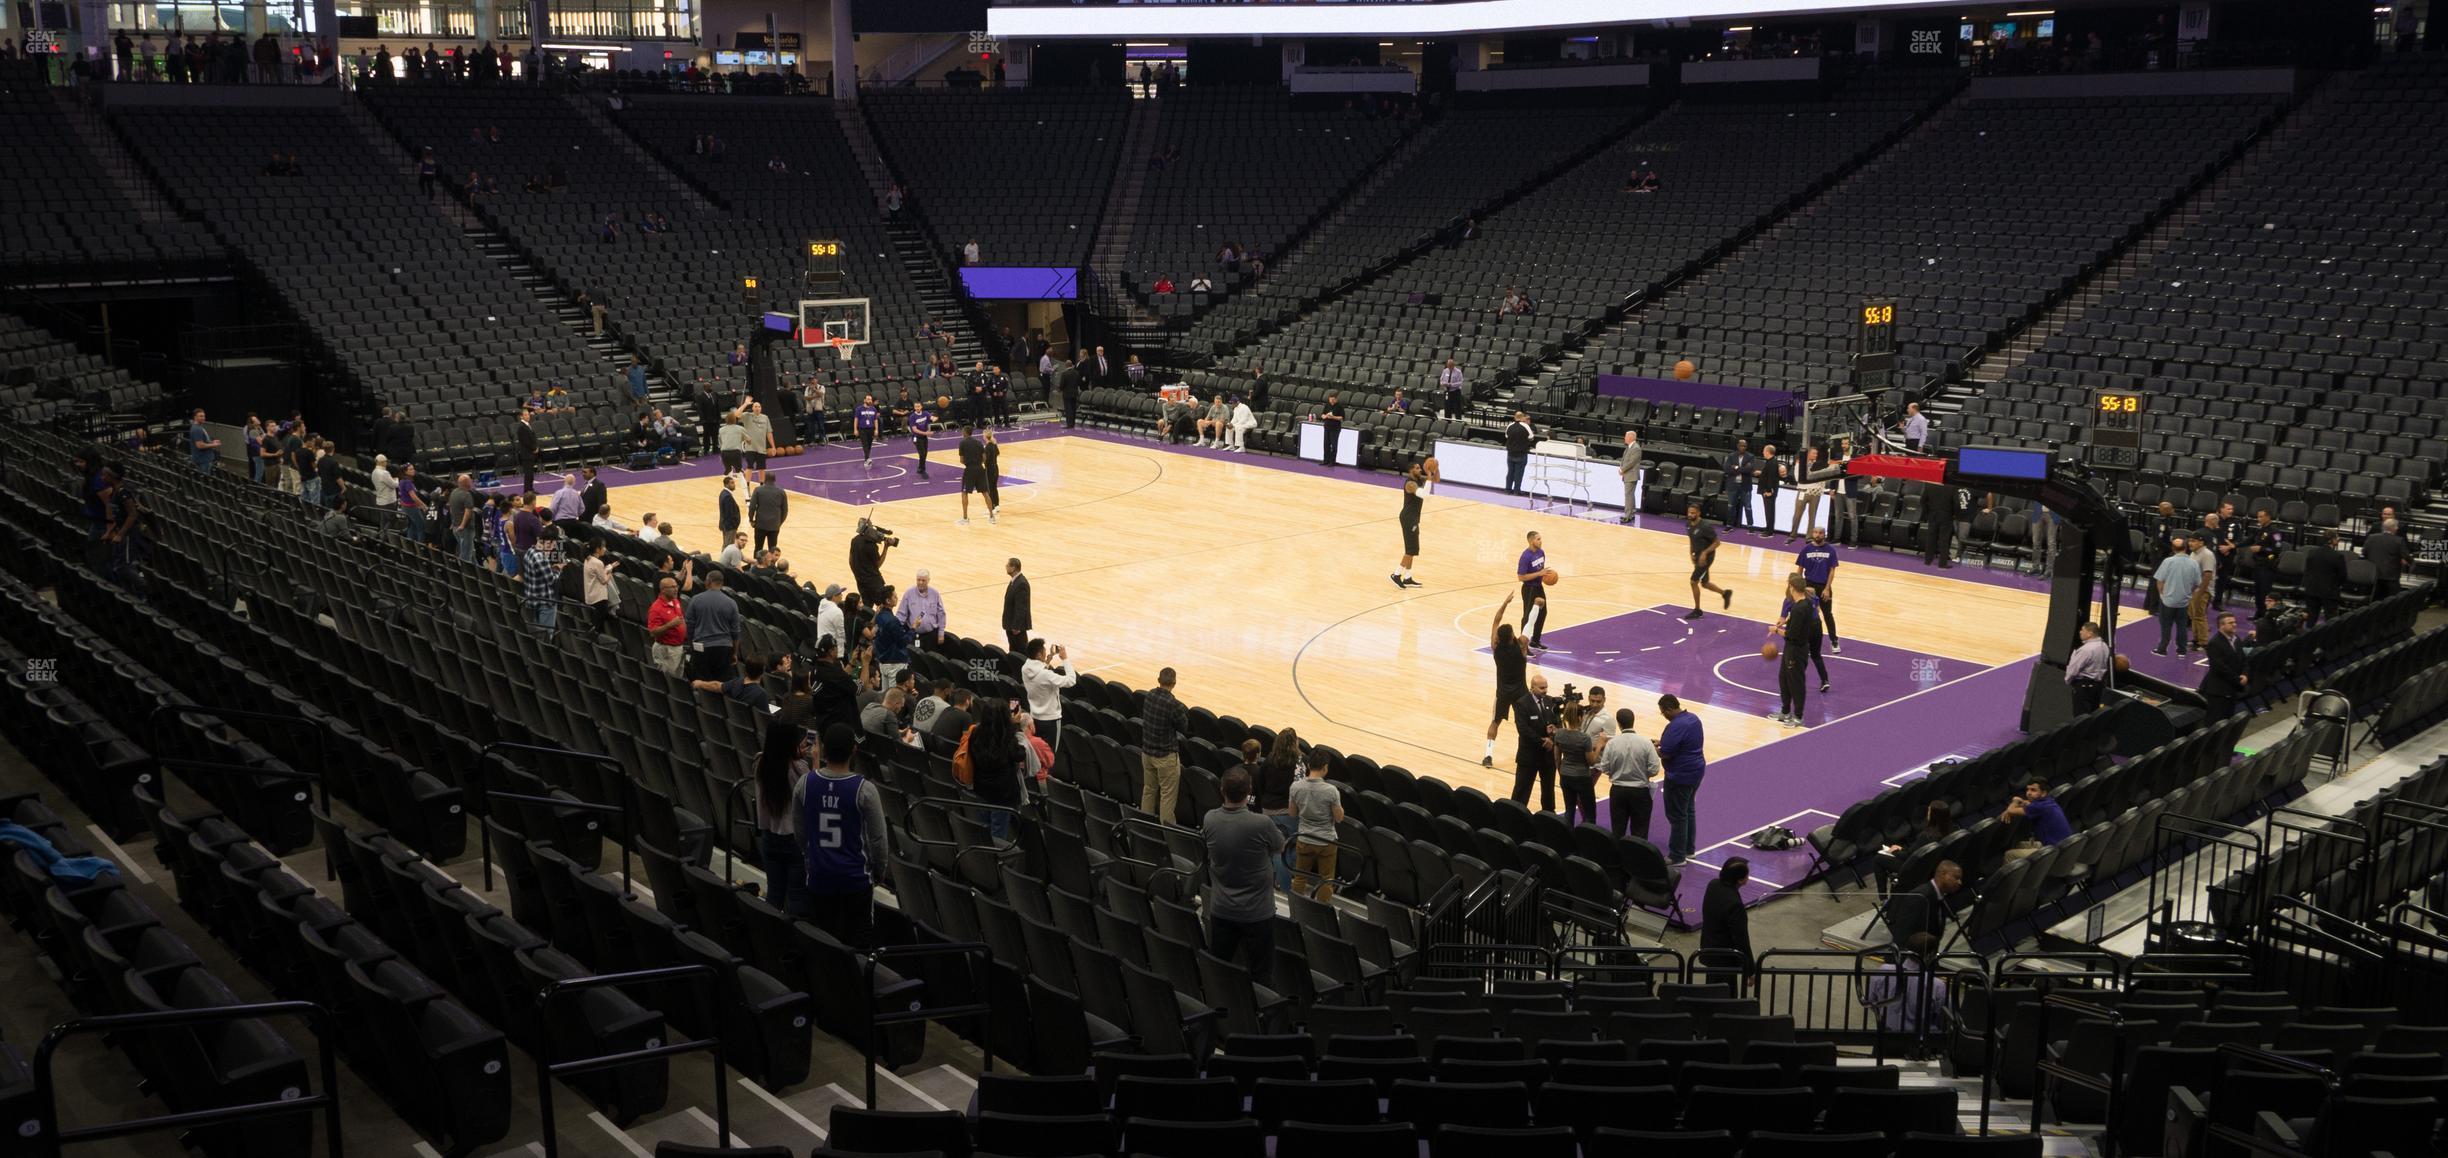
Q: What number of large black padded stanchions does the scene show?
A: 2